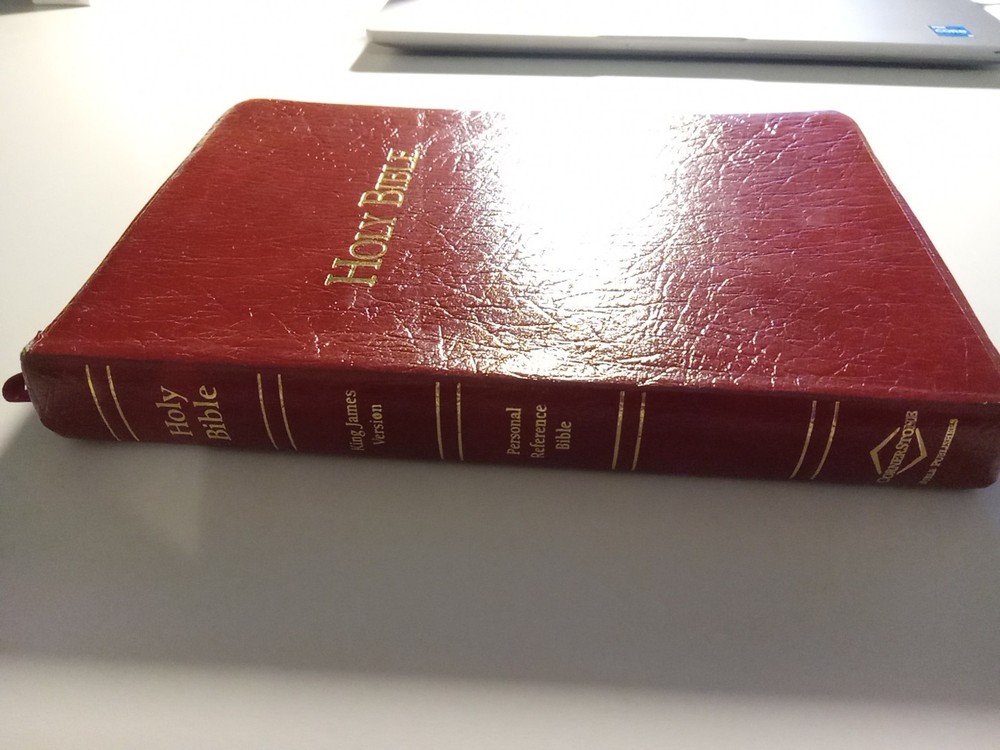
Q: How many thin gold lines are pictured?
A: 10